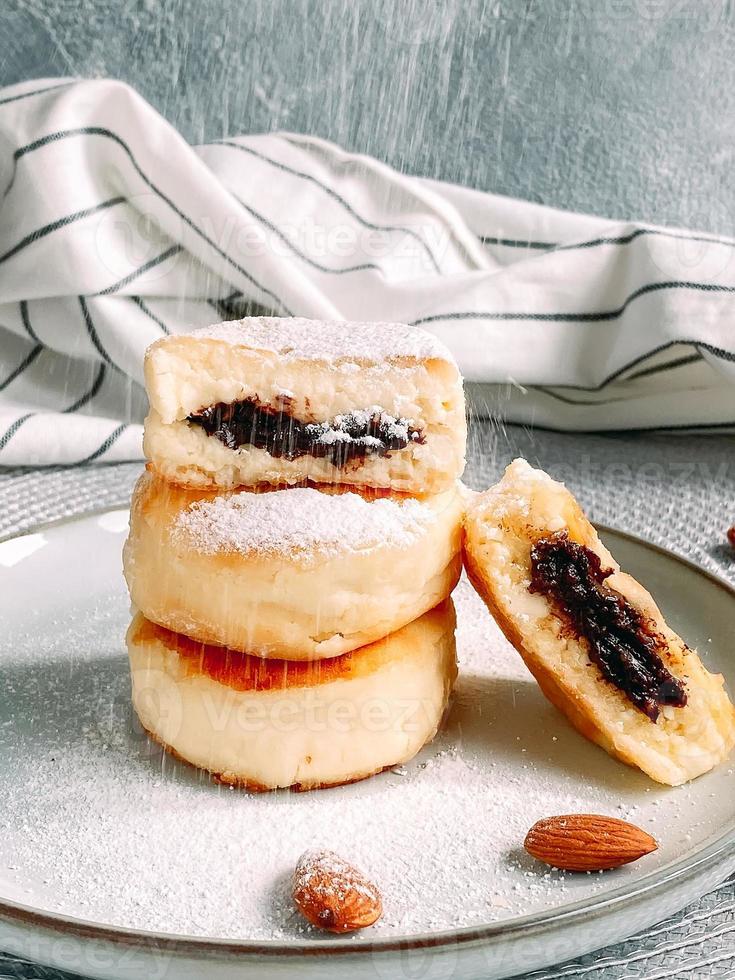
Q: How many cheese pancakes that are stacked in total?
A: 3